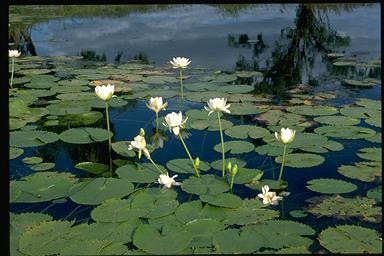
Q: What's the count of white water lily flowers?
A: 10